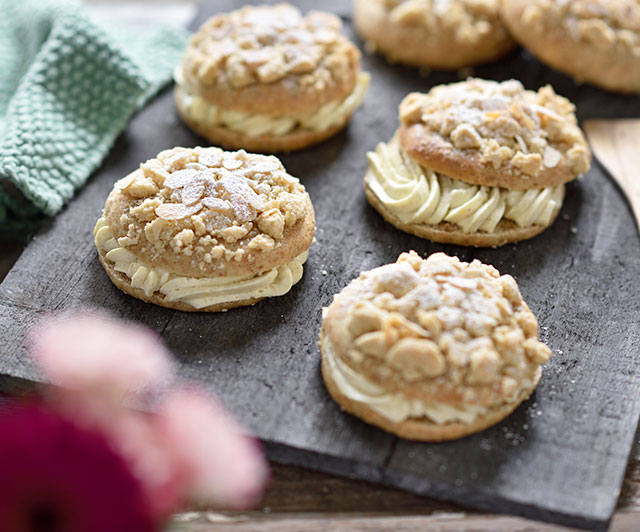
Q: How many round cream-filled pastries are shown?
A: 4